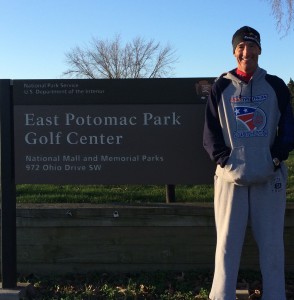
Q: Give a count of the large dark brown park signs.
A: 1